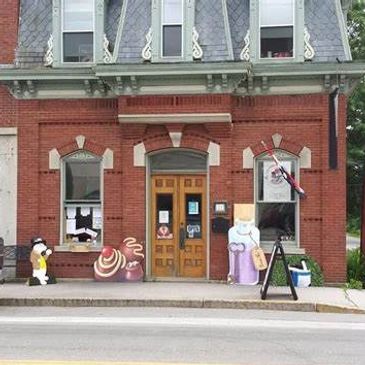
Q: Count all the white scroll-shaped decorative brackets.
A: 6